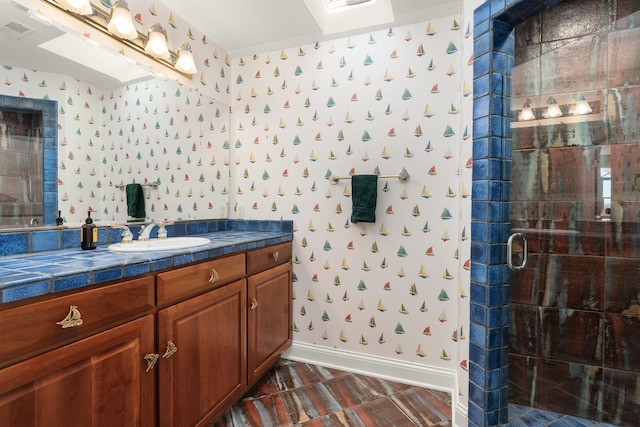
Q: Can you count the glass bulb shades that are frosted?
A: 4